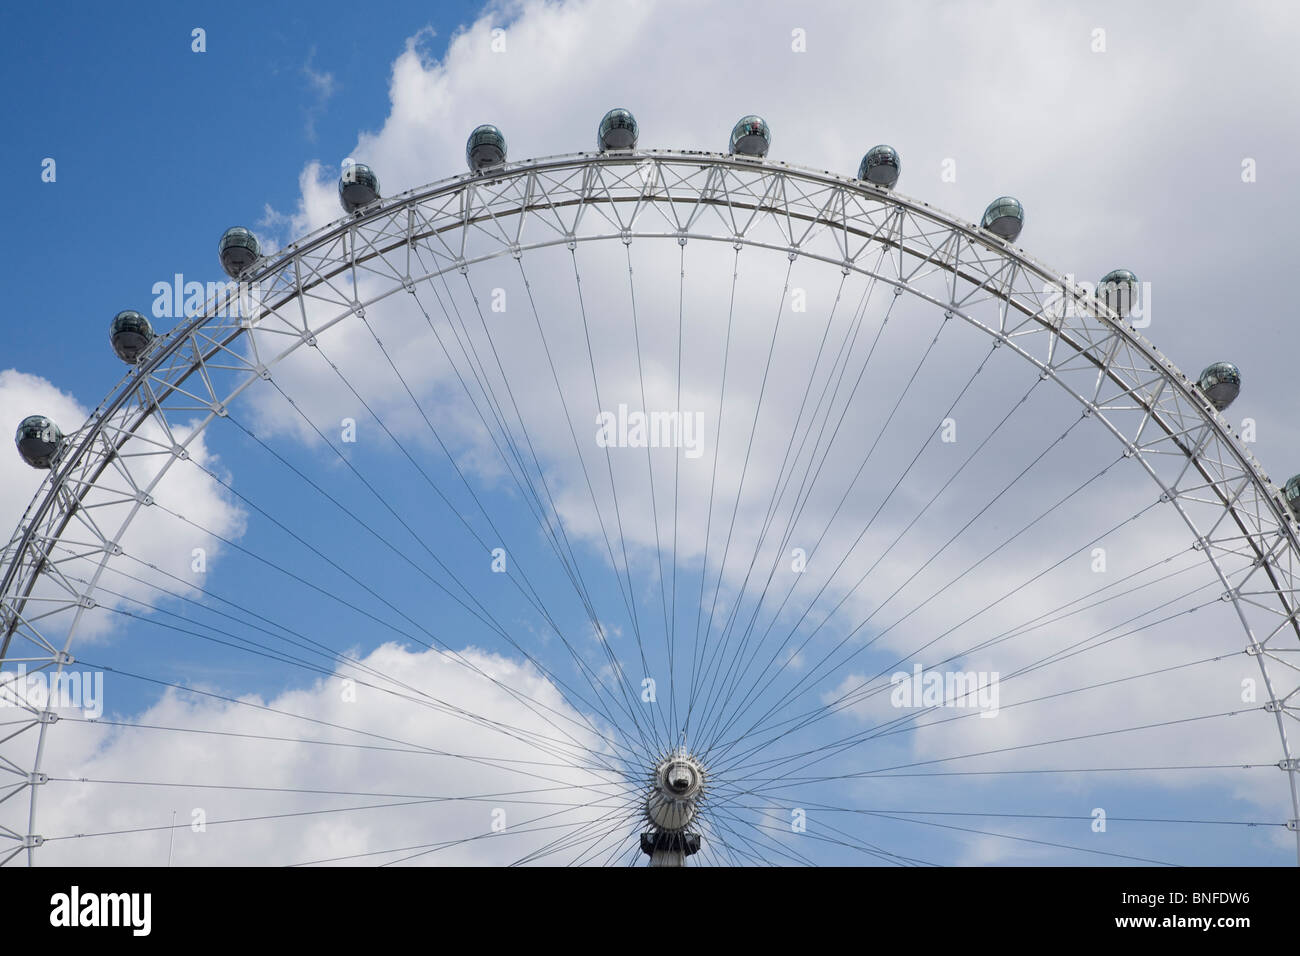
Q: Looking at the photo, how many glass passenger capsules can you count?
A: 12